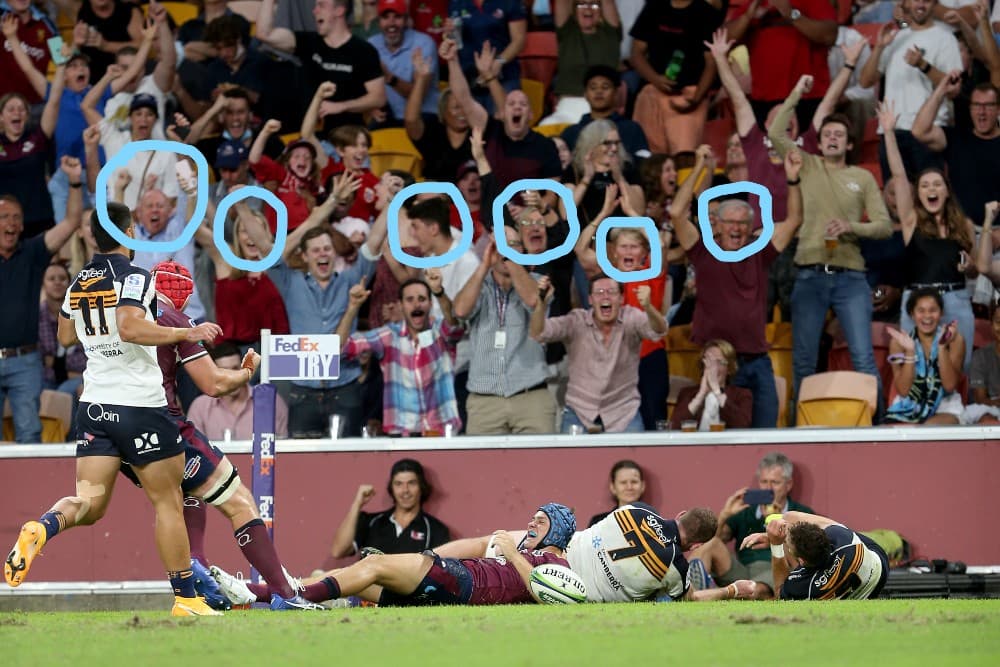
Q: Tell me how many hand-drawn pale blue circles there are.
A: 6